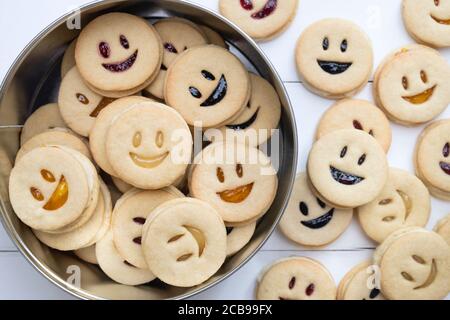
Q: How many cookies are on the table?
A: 13